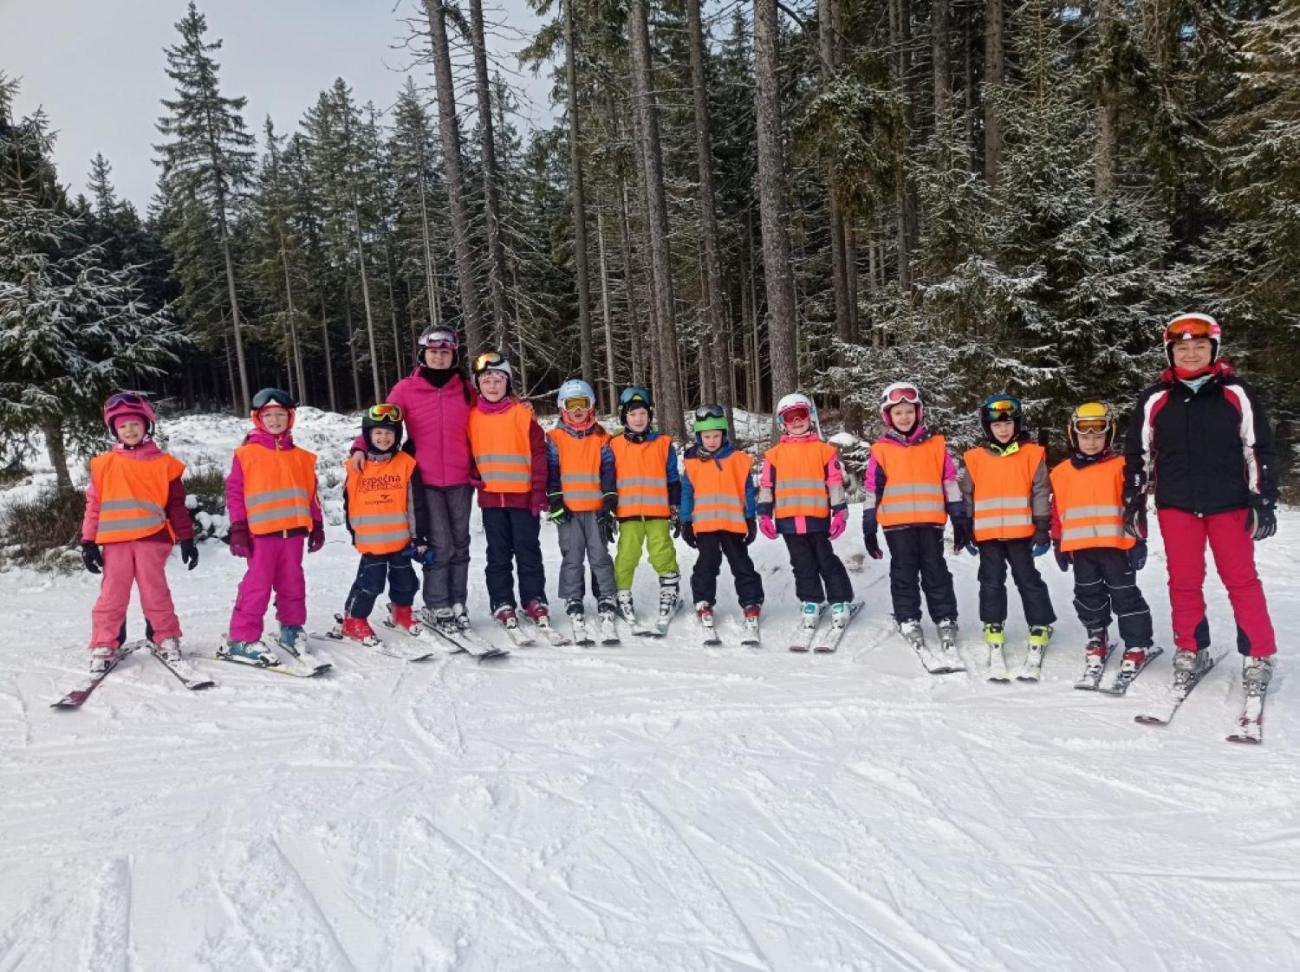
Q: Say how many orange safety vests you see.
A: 11